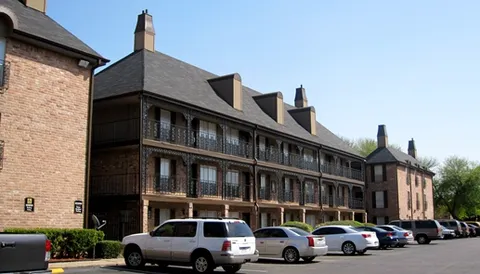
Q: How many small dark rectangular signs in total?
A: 2